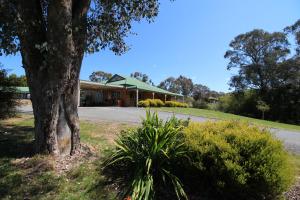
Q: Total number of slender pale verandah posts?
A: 5